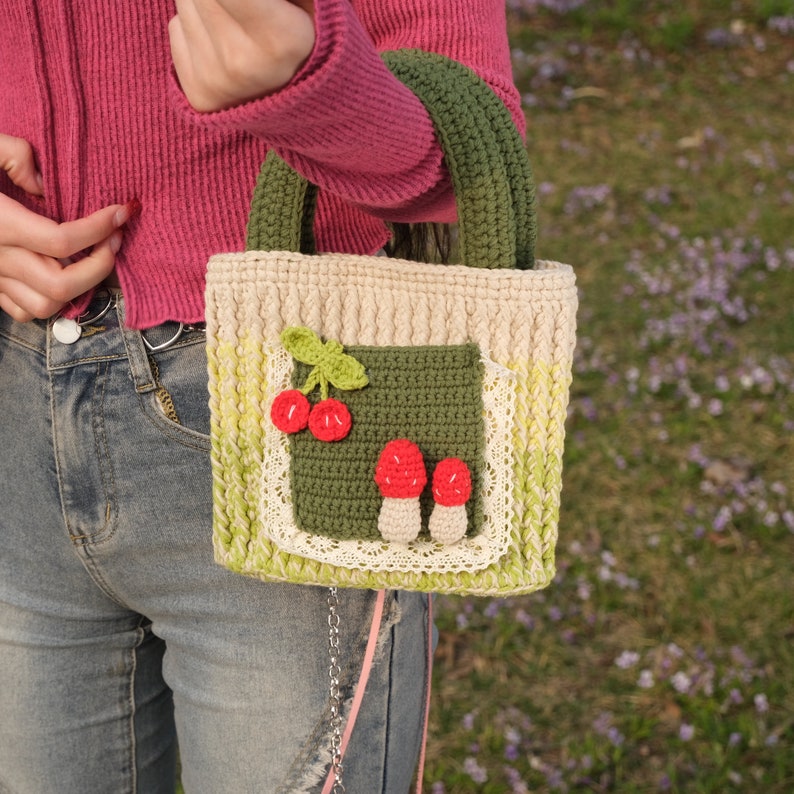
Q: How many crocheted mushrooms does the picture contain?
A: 2